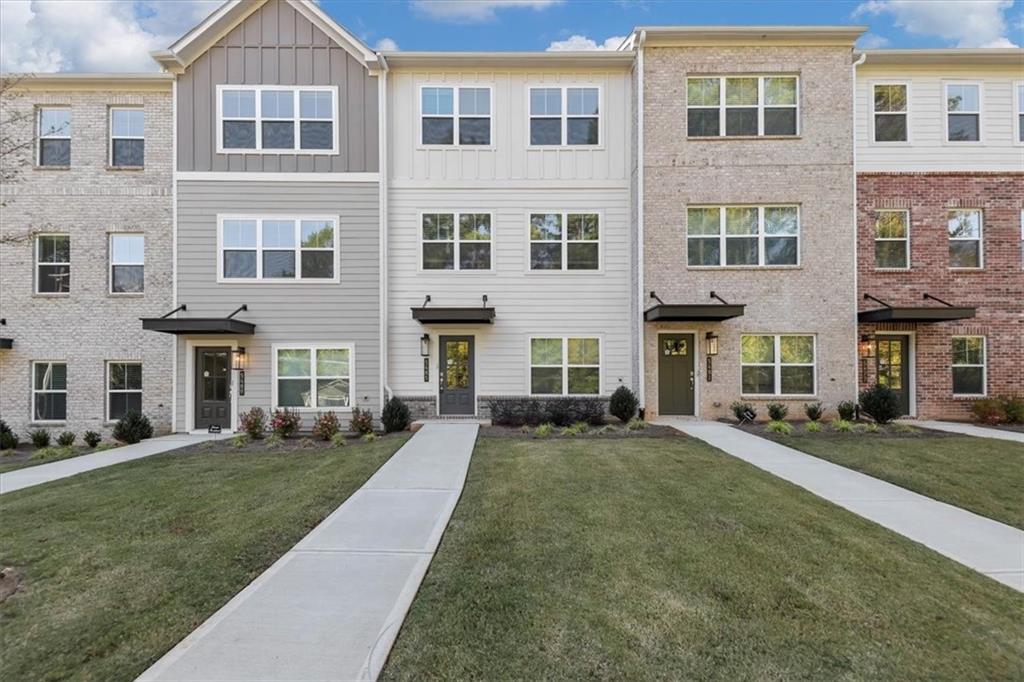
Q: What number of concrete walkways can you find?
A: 4